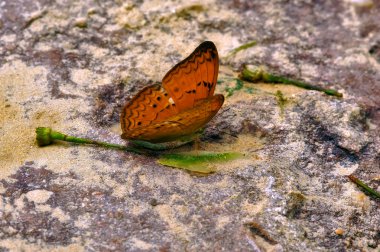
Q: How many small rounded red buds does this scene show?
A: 0